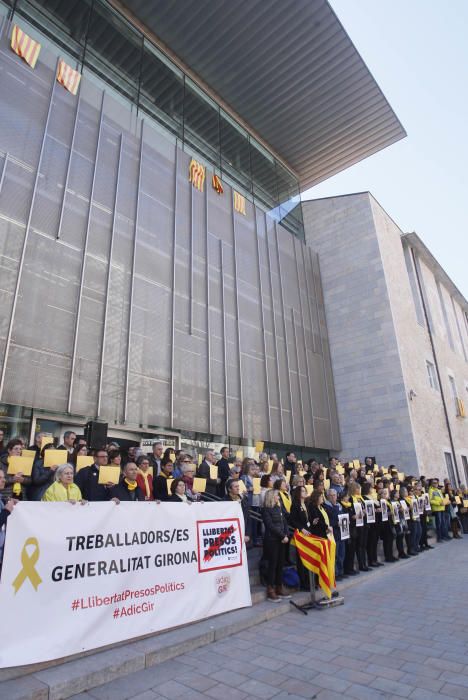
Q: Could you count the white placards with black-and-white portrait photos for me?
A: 9